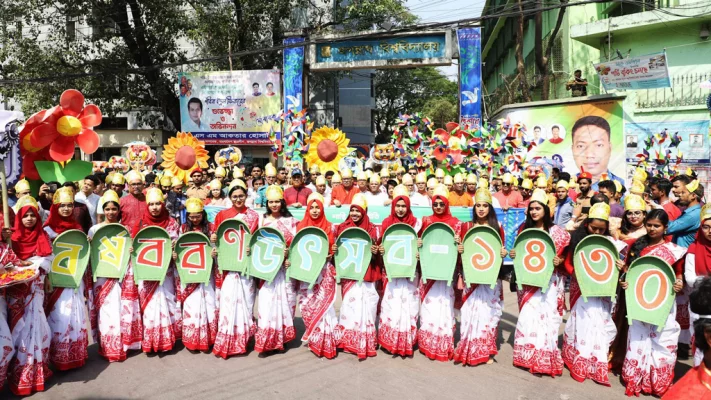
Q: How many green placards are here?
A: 14